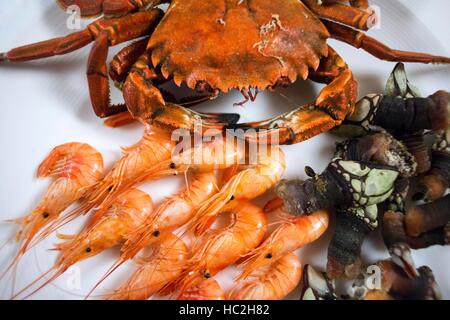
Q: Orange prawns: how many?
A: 11